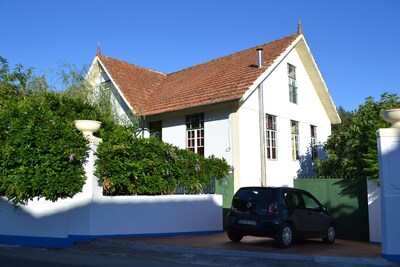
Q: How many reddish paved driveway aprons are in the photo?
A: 1